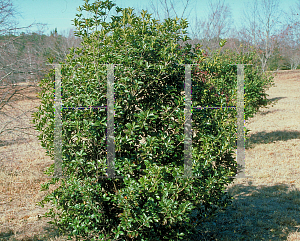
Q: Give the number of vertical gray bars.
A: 4